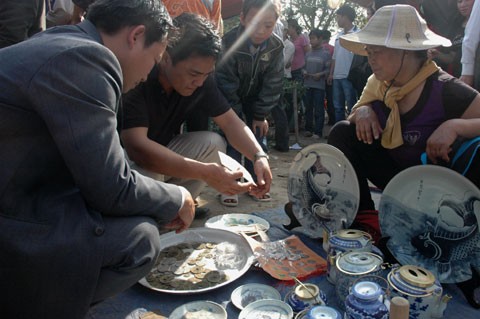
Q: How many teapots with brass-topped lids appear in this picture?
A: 2